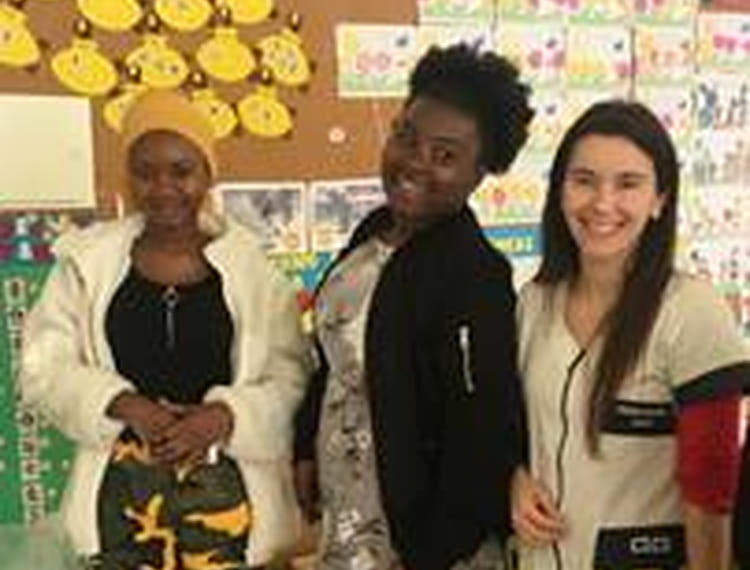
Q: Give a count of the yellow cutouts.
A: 11